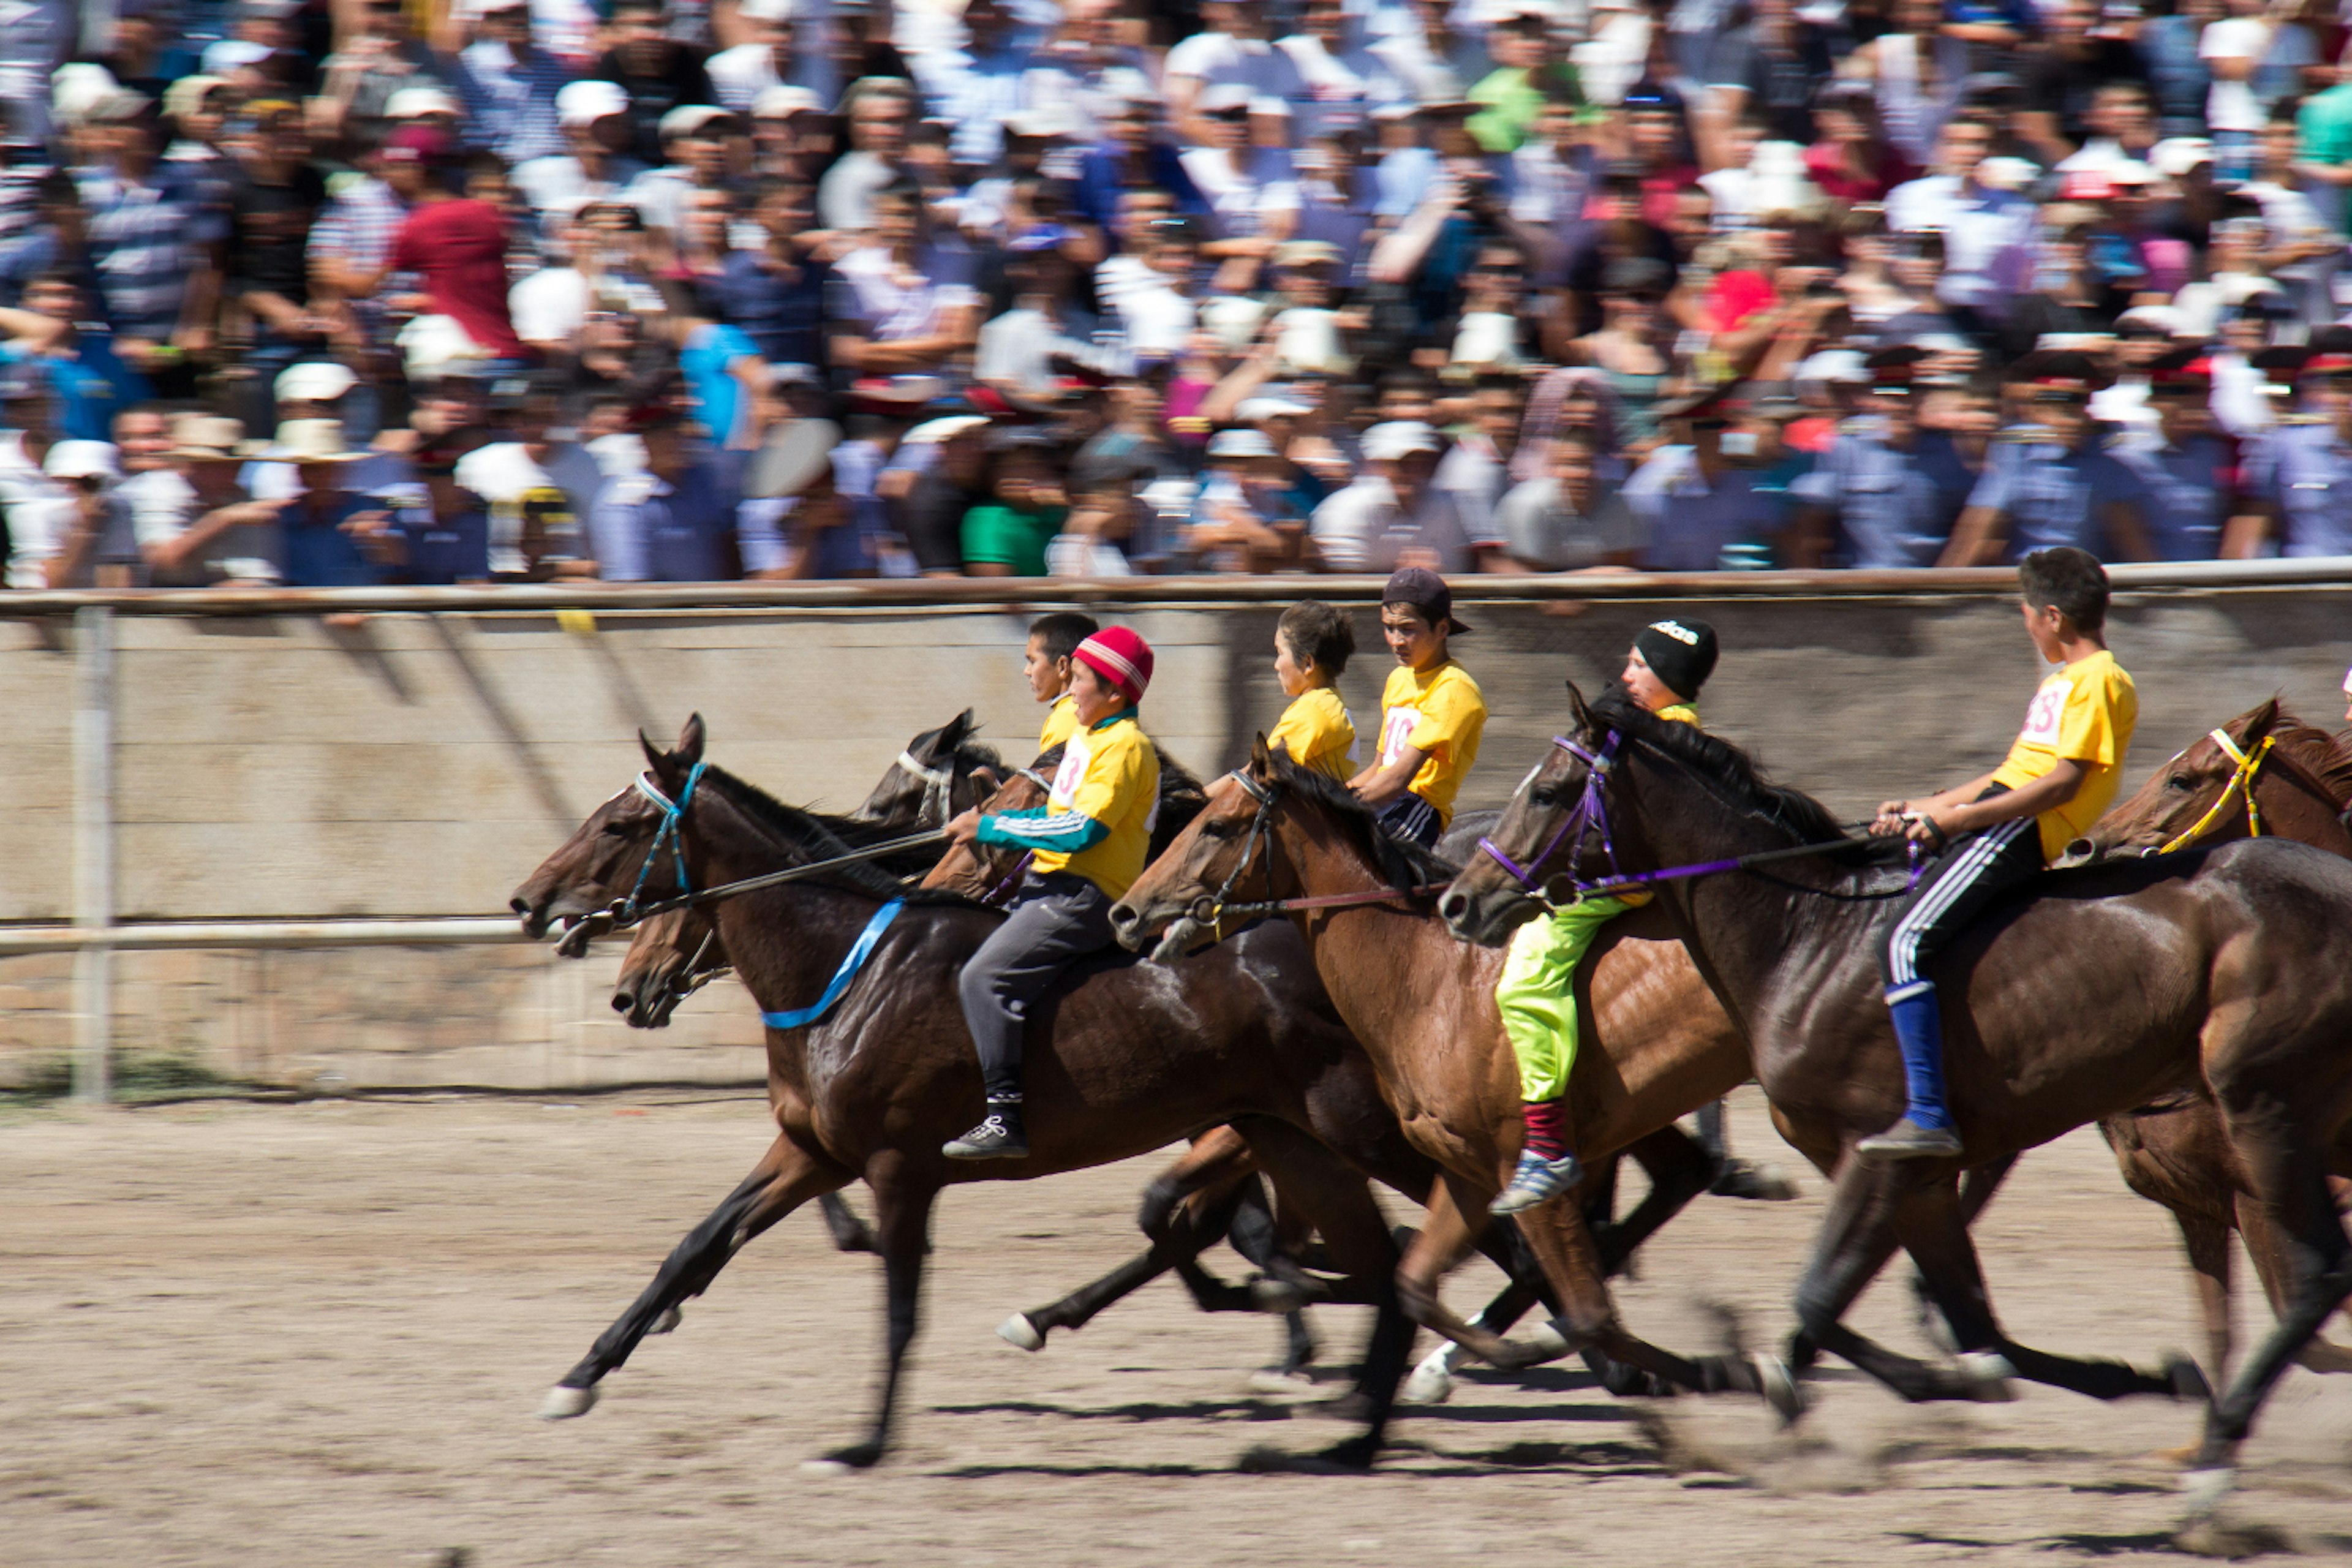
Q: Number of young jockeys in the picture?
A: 6